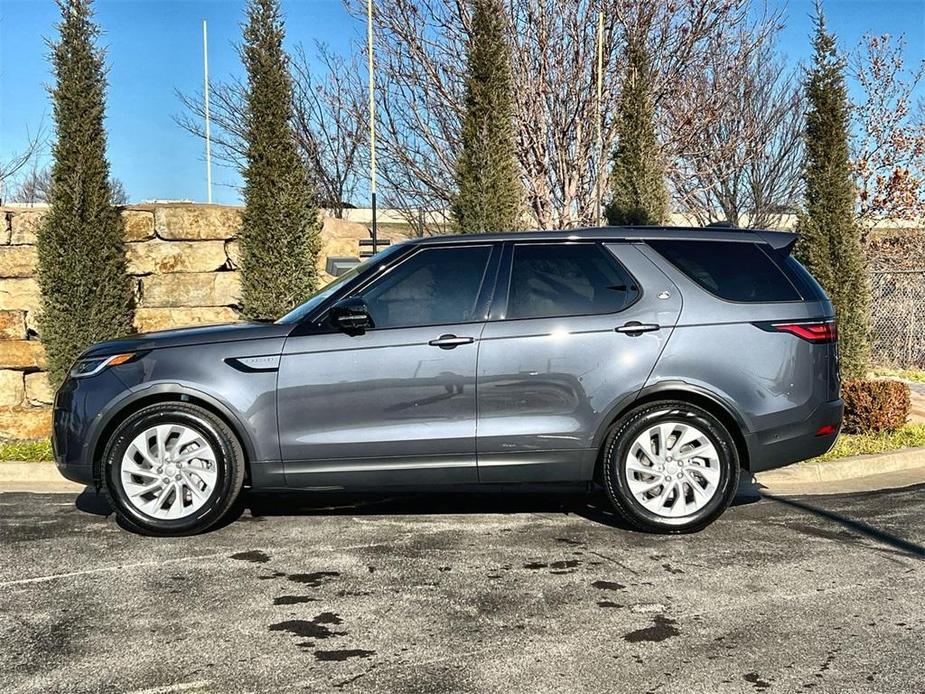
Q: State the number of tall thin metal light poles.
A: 3